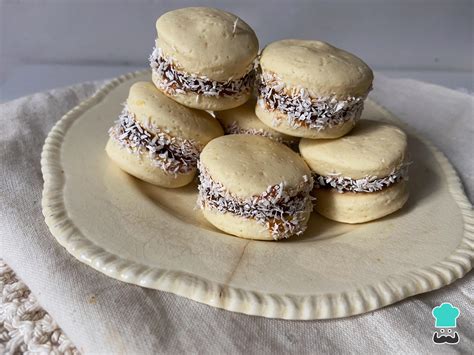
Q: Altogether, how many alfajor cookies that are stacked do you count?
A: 6